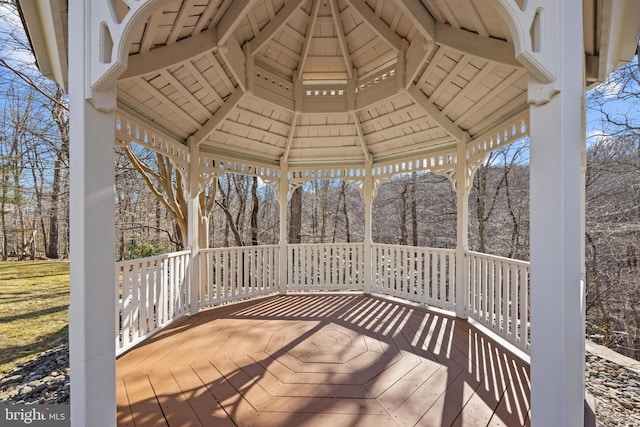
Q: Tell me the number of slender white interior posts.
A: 4